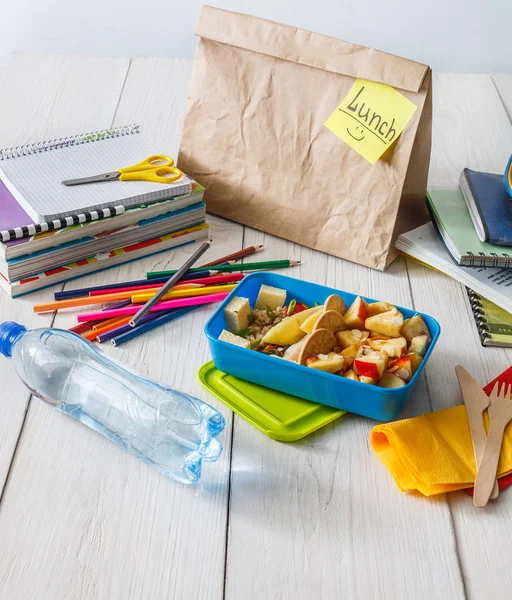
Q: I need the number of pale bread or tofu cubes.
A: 3